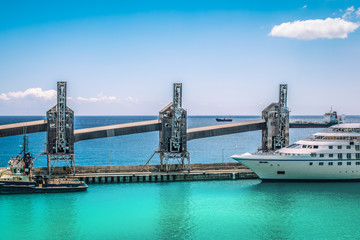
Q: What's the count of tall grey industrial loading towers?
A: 3